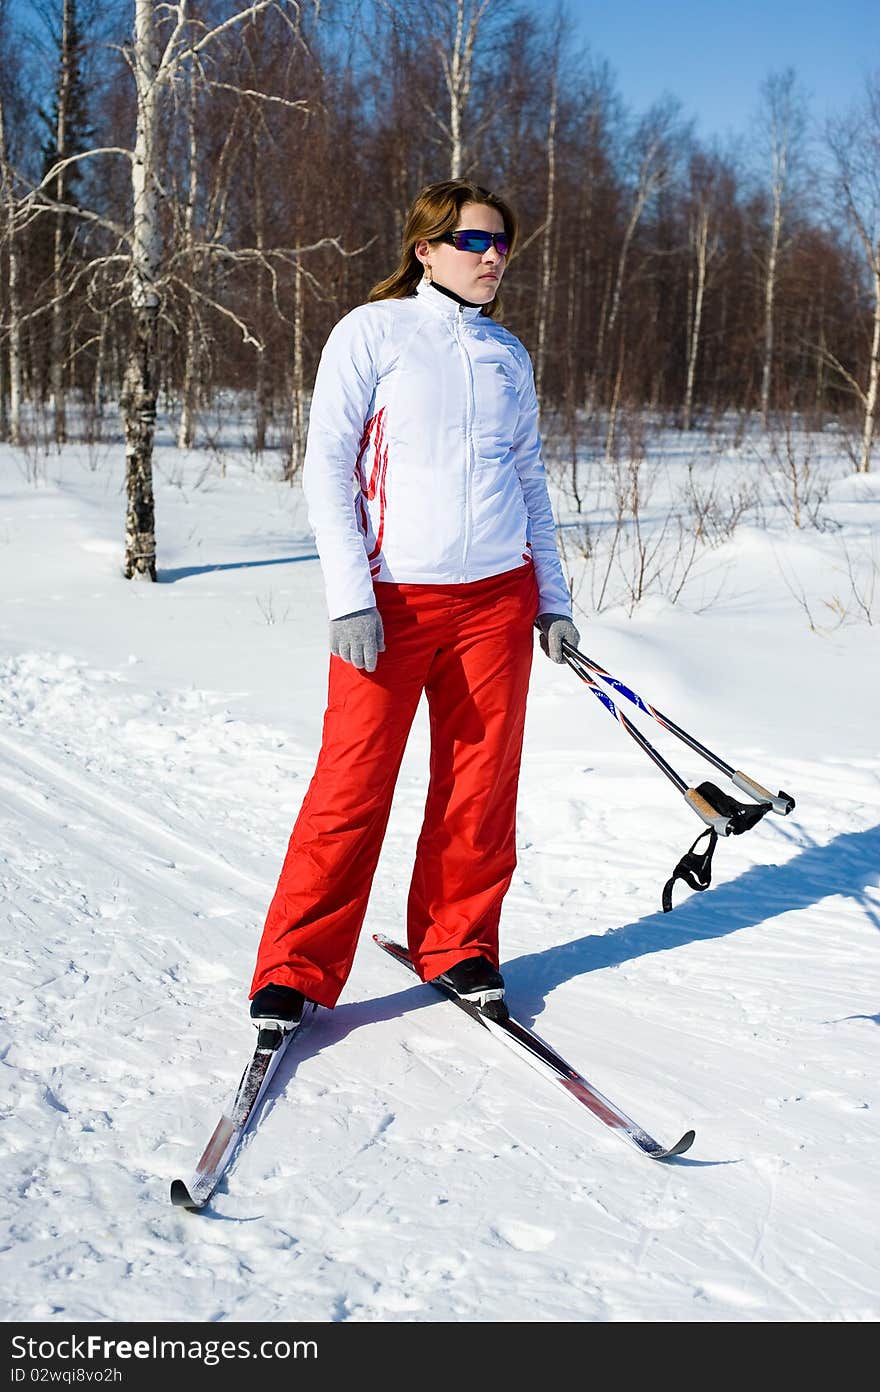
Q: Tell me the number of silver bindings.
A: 2